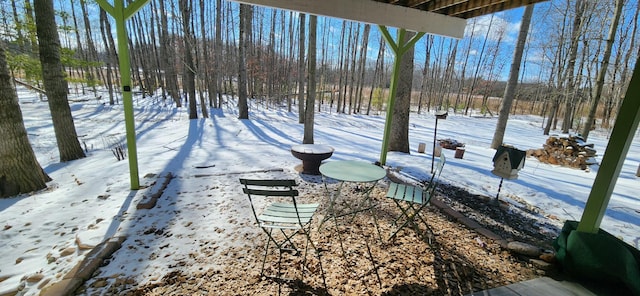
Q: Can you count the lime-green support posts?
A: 3